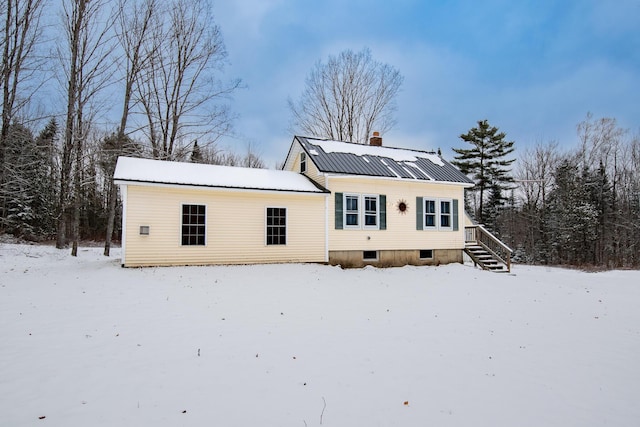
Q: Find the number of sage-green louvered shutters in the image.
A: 4